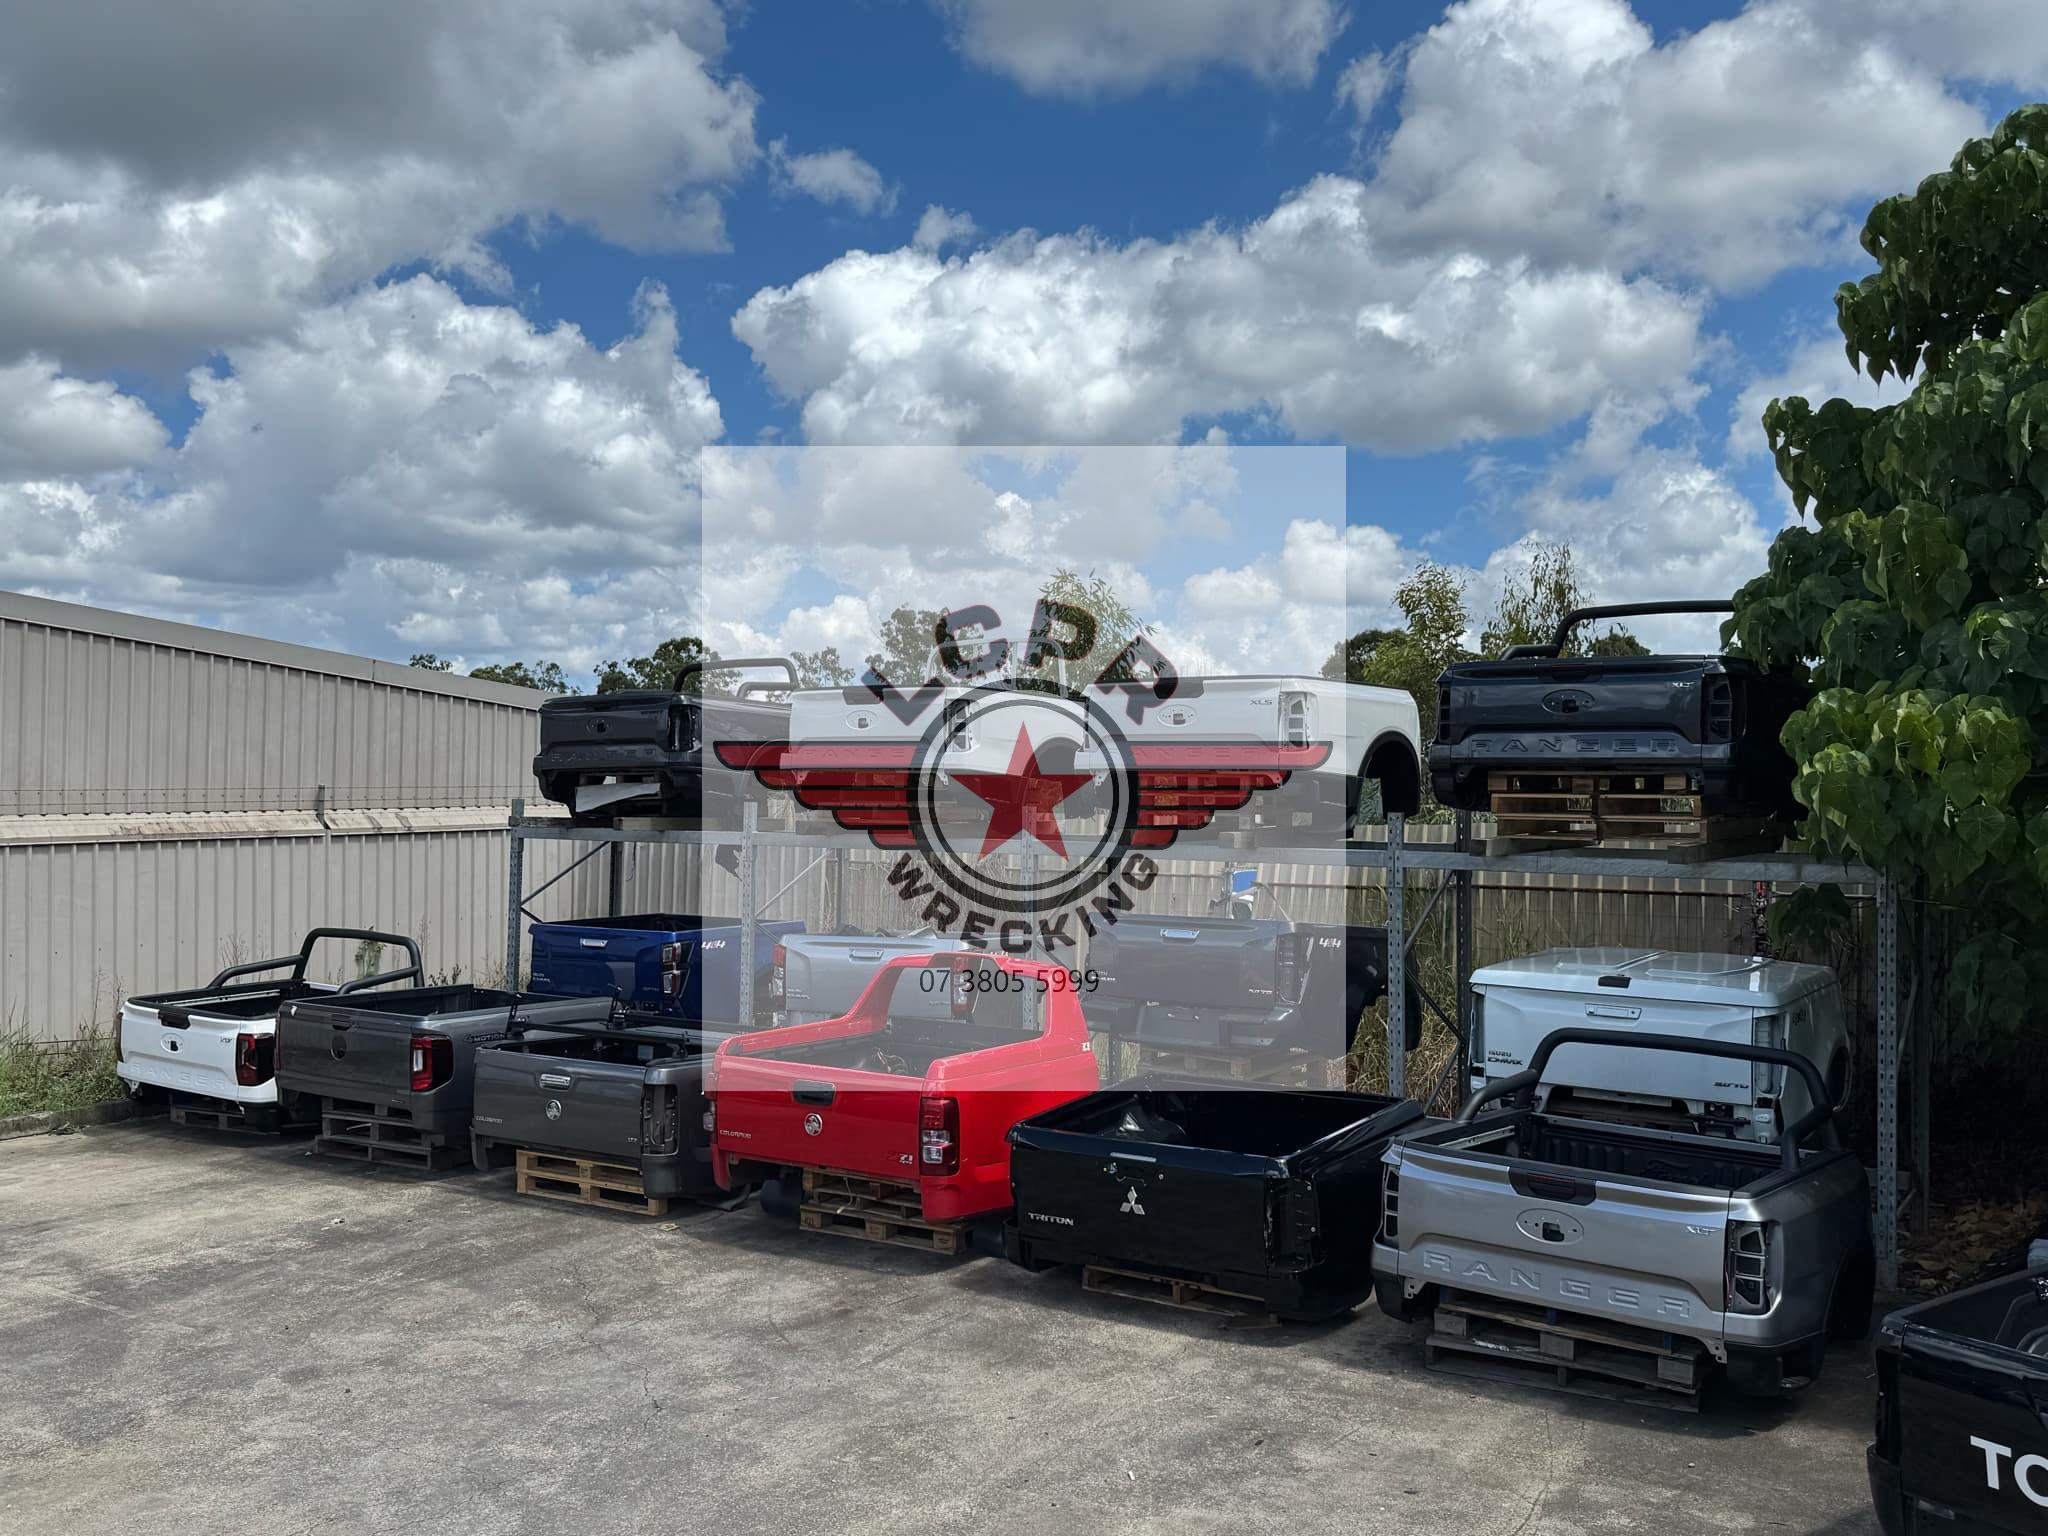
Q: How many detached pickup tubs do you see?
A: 15